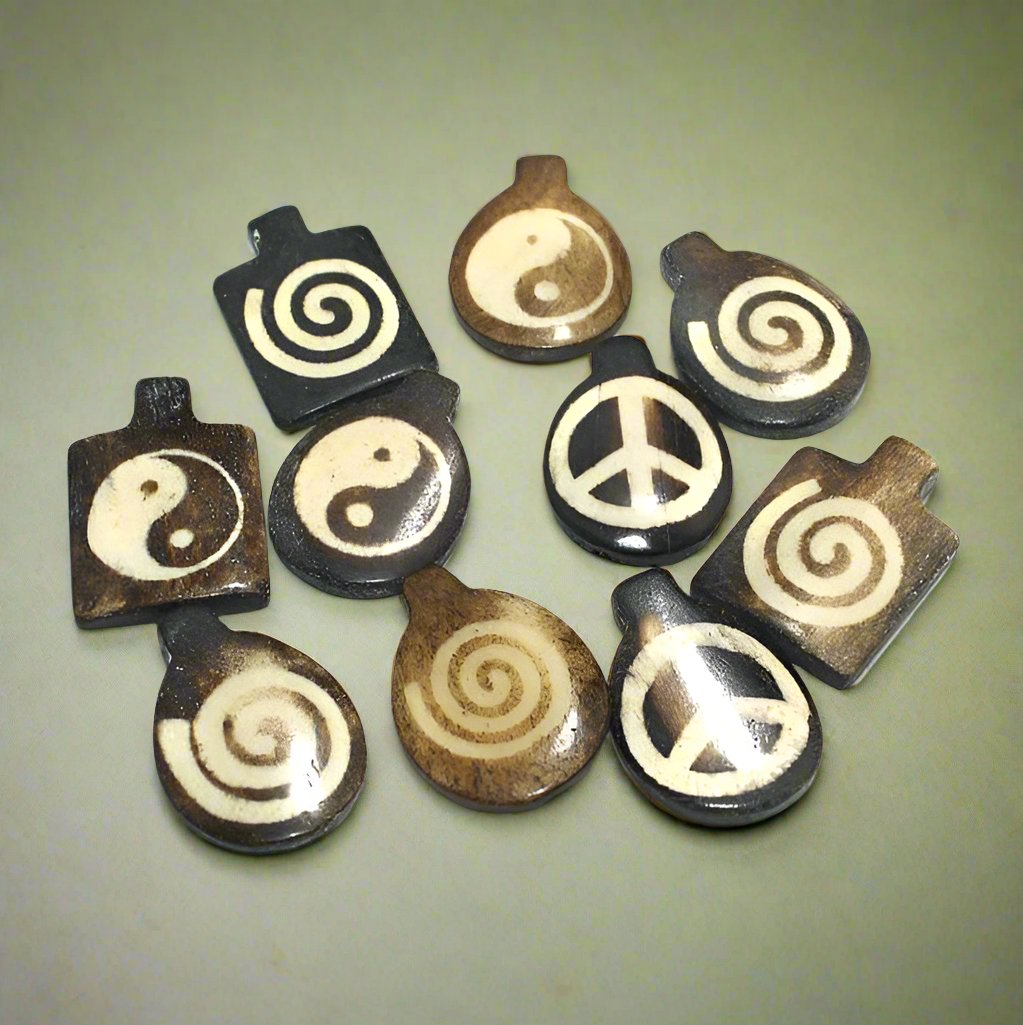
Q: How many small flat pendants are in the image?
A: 10